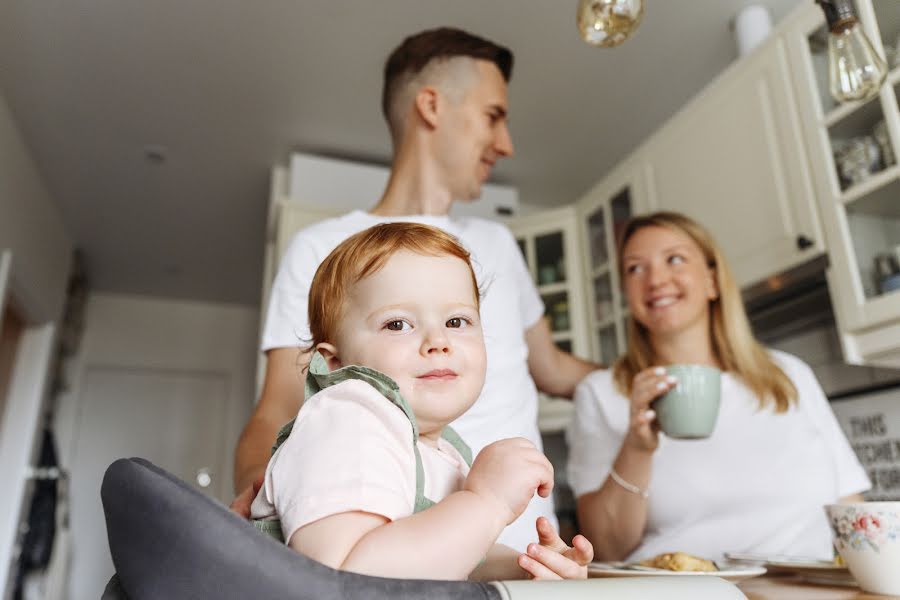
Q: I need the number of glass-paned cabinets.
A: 3